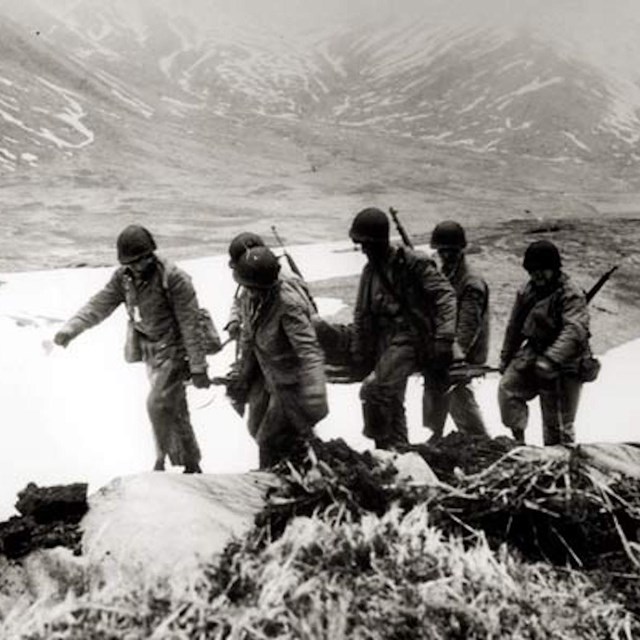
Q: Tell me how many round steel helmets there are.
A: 6